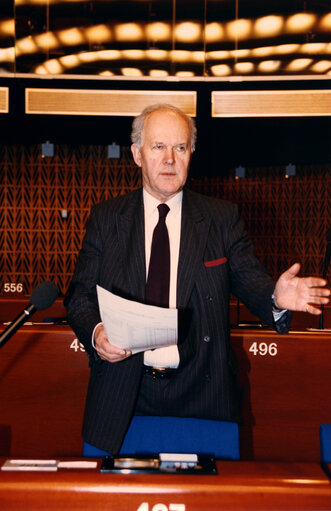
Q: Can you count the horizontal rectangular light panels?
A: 3